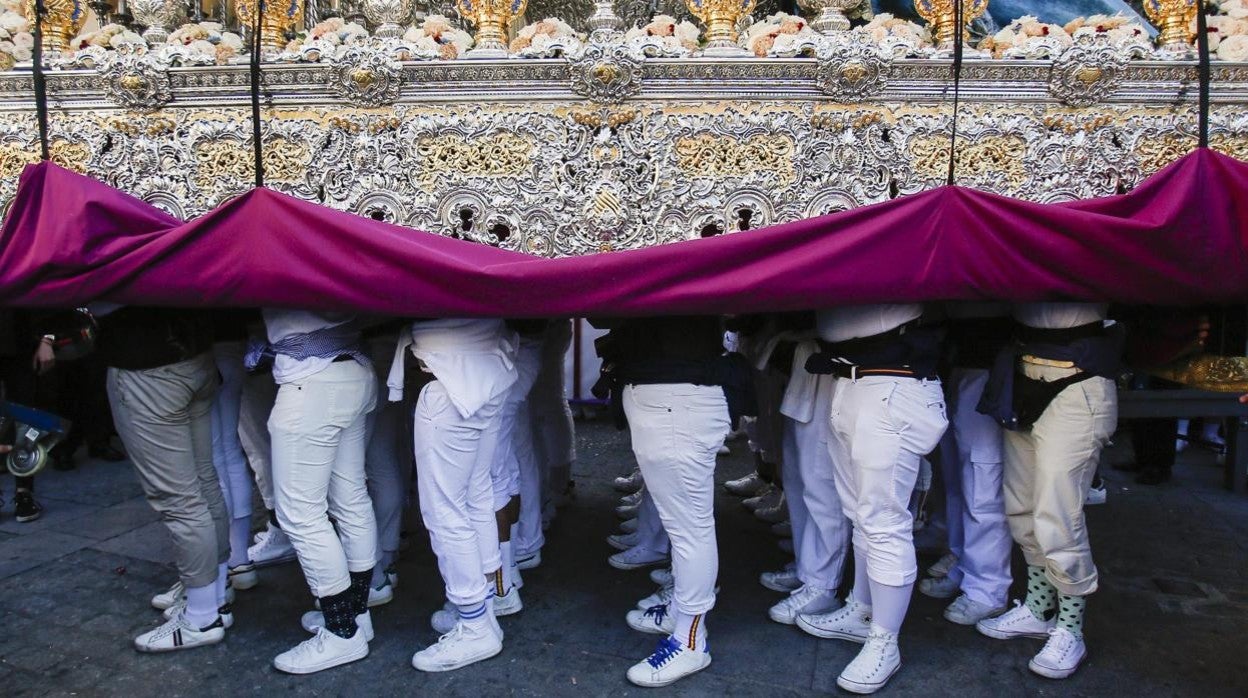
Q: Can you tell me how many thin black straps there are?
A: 4